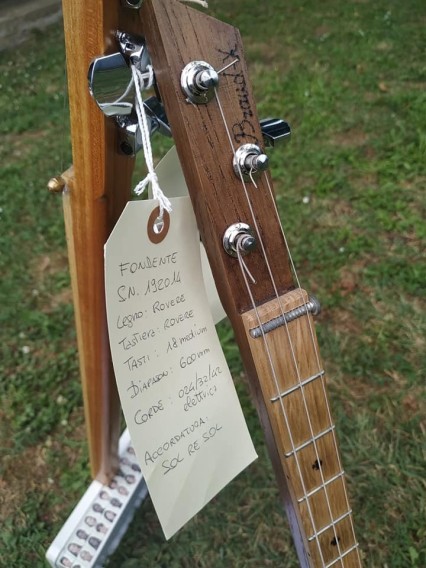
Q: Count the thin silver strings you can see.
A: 3